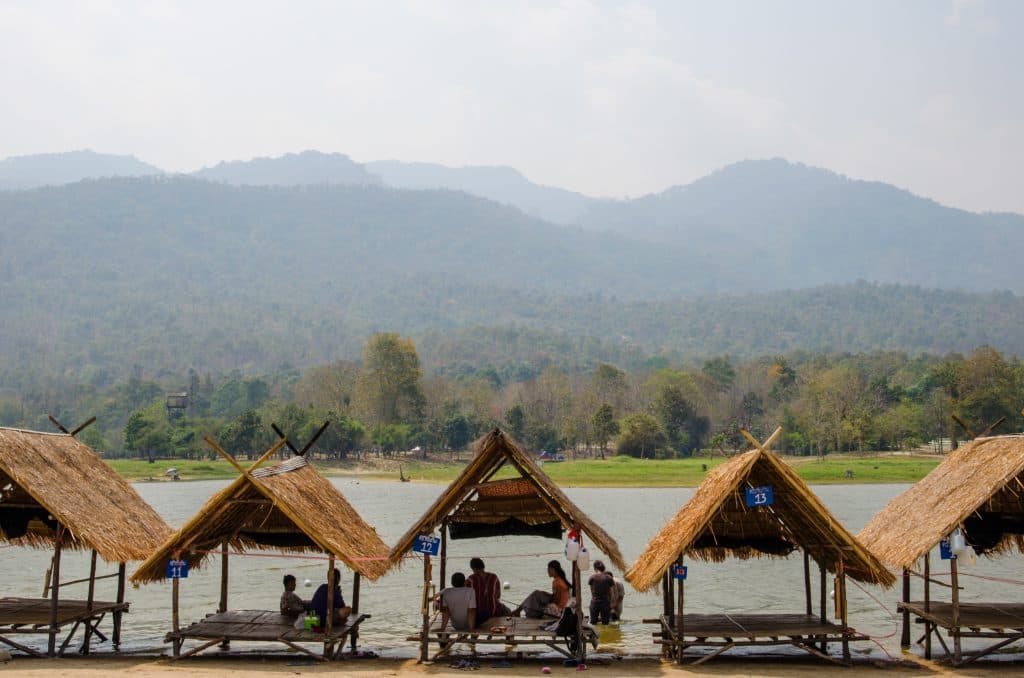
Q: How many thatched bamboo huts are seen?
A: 5